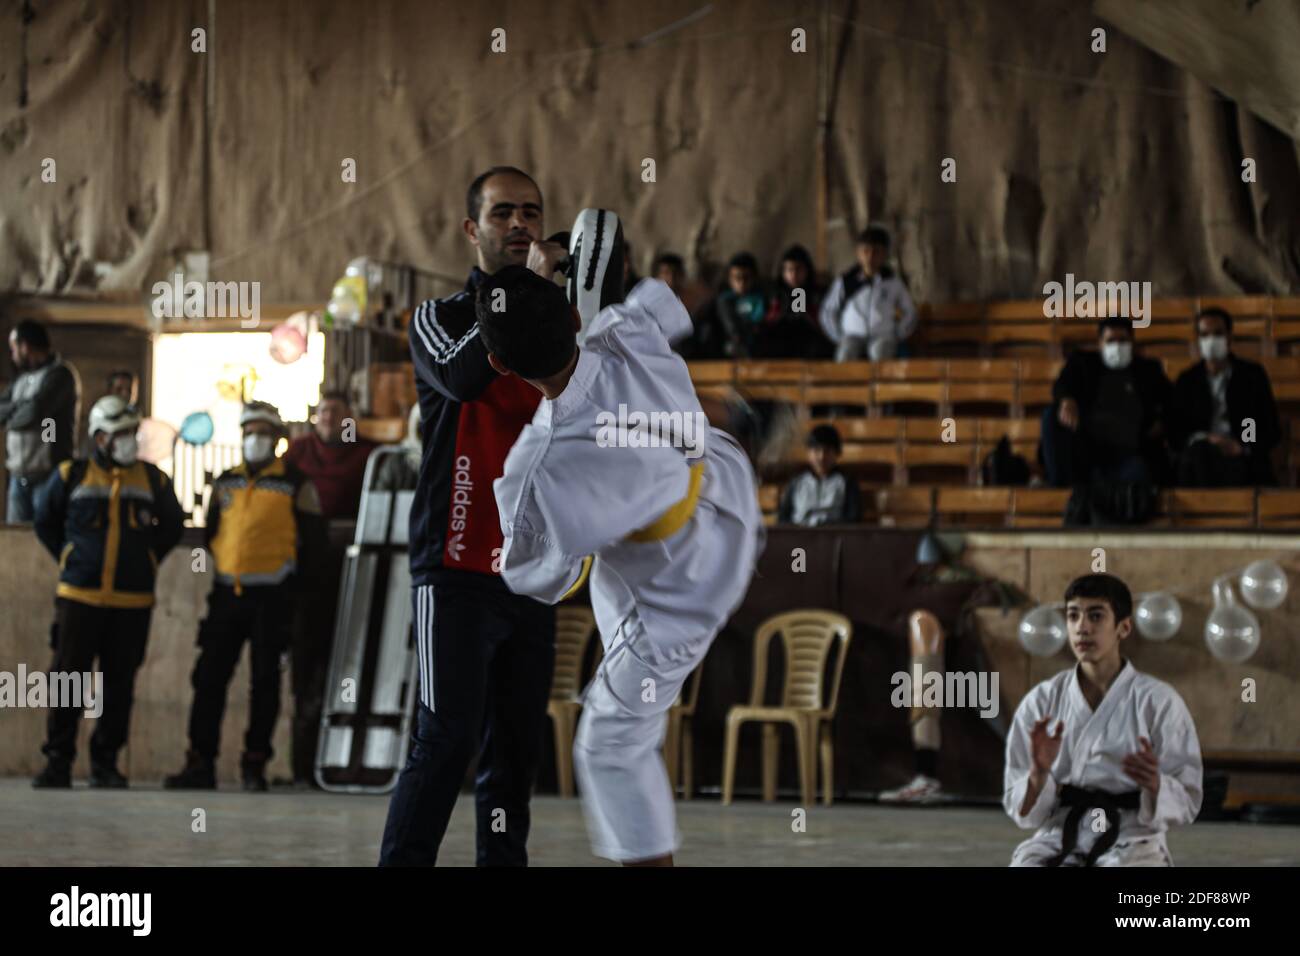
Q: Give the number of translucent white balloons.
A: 4